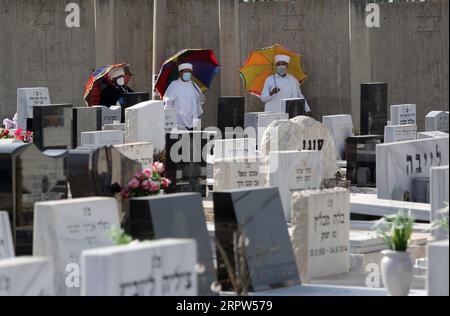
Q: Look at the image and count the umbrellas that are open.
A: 3